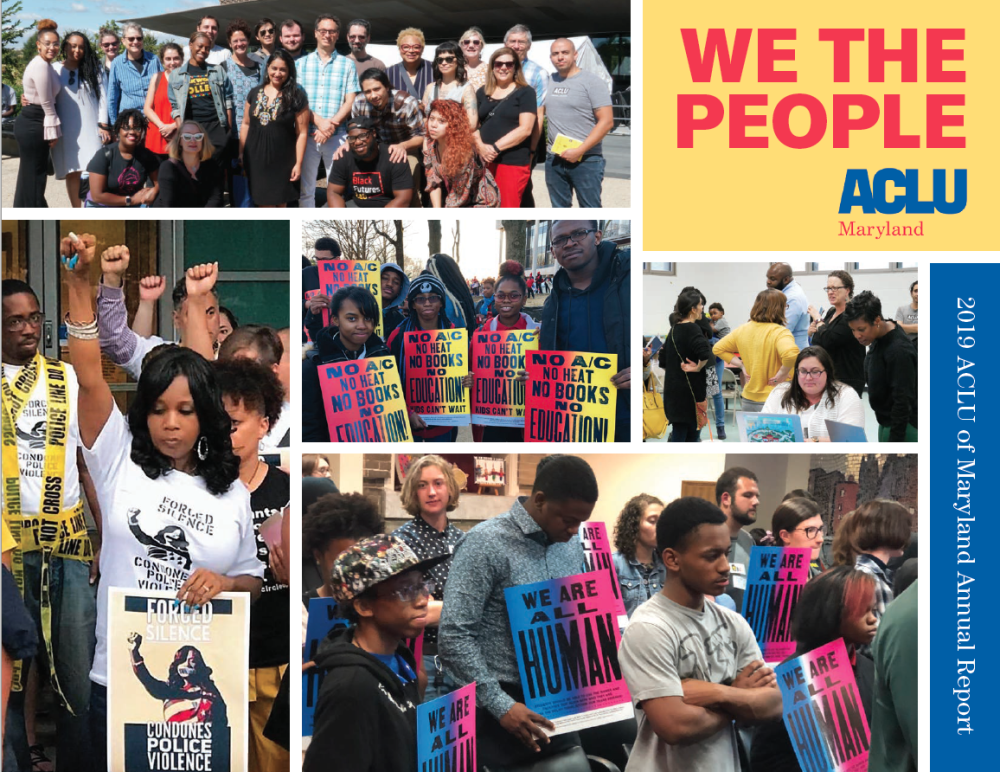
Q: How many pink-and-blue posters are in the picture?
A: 6